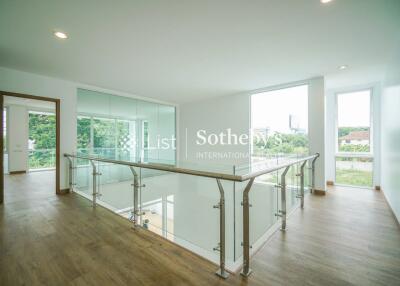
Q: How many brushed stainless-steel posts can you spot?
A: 8